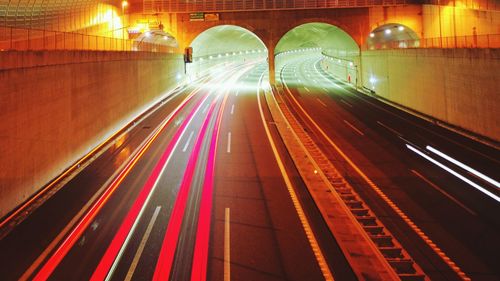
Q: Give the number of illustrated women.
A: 0